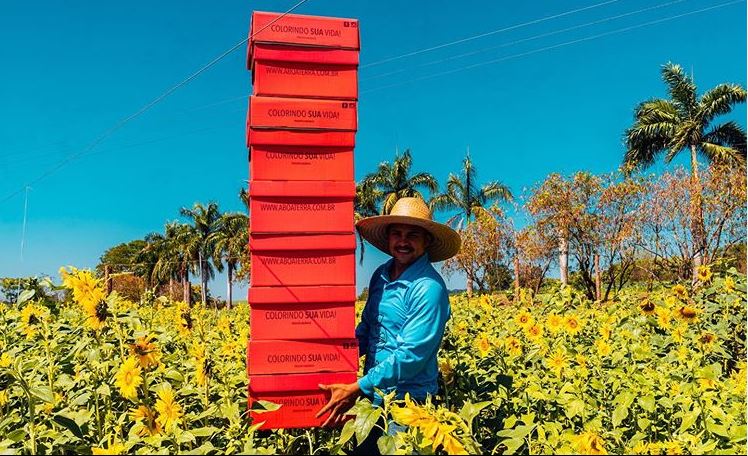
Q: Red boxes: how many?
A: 9